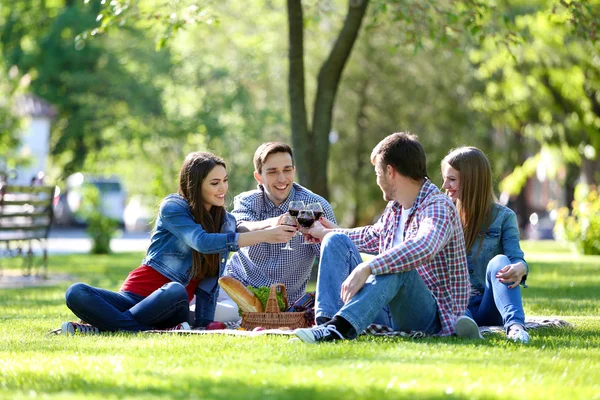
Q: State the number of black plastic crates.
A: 0